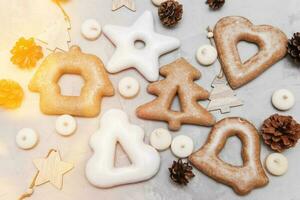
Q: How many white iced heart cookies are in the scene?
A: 0